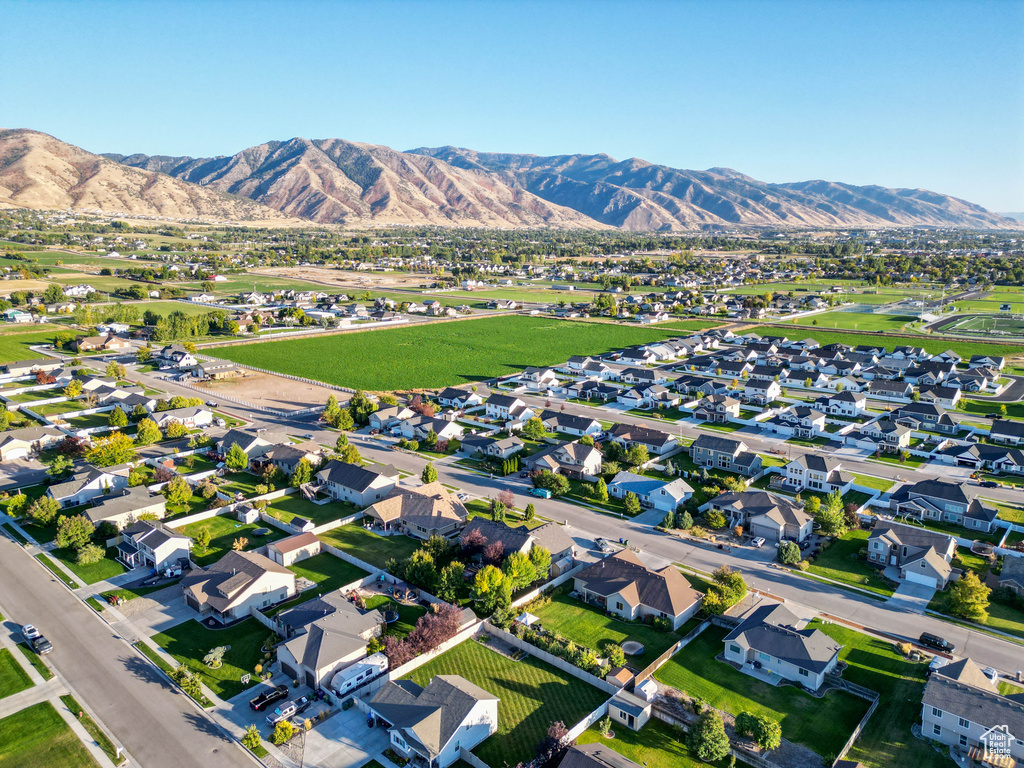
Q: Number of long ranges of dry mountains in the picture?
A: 1